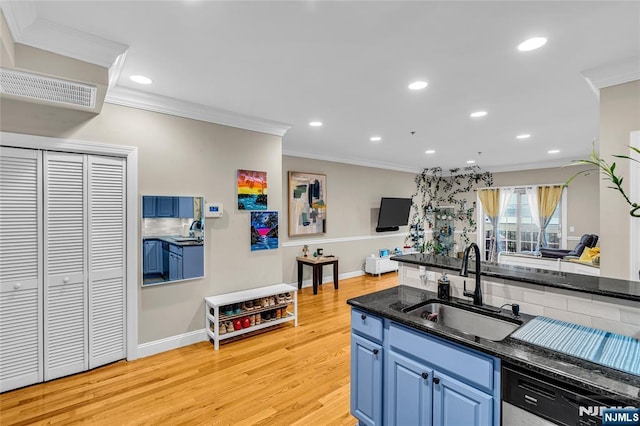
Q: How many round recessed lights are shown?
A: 10